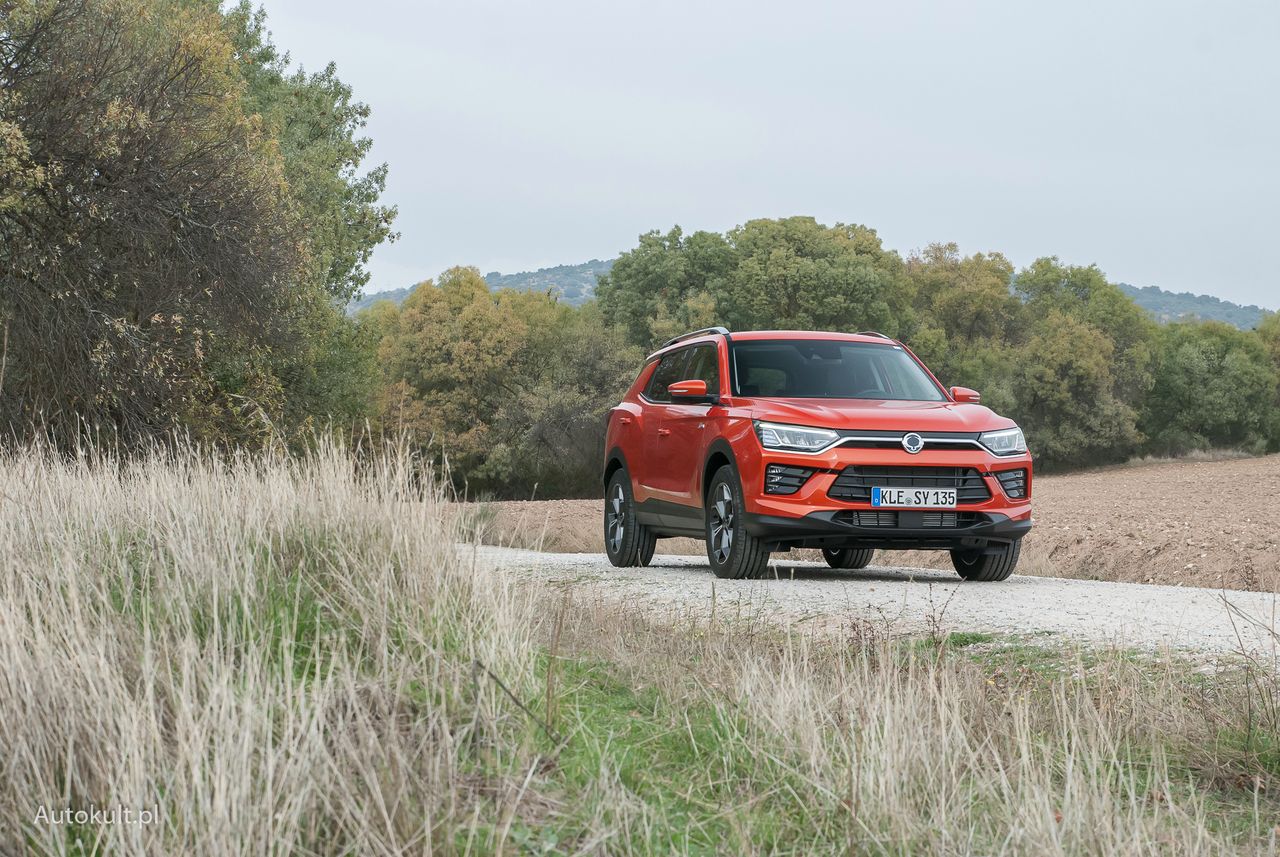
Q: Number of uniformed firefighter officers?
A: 0